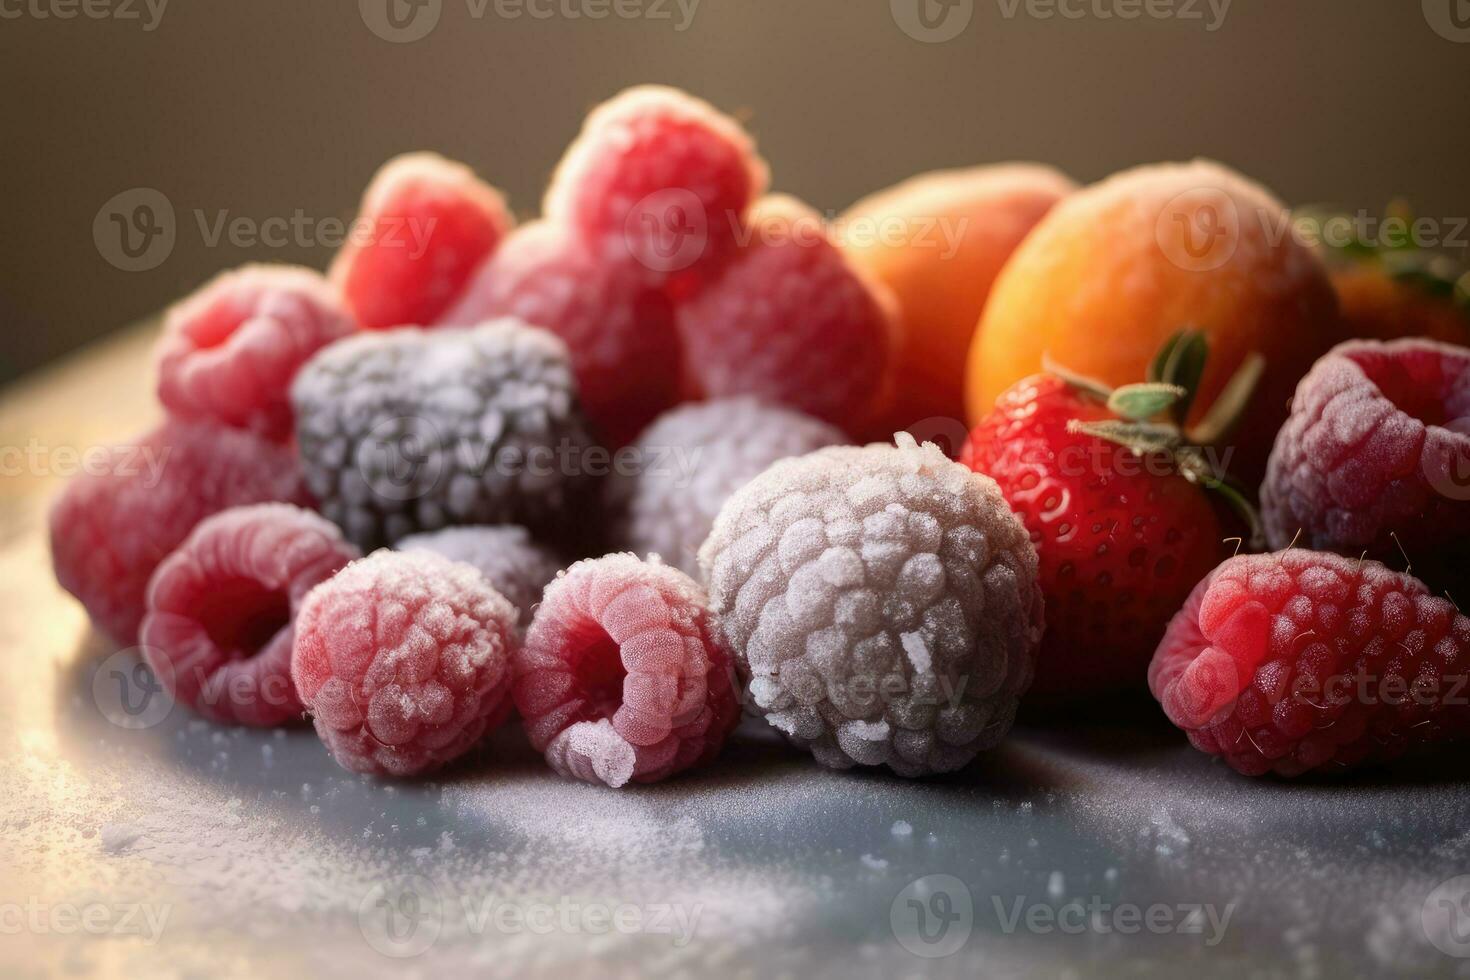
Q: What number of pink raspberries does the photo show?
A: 11